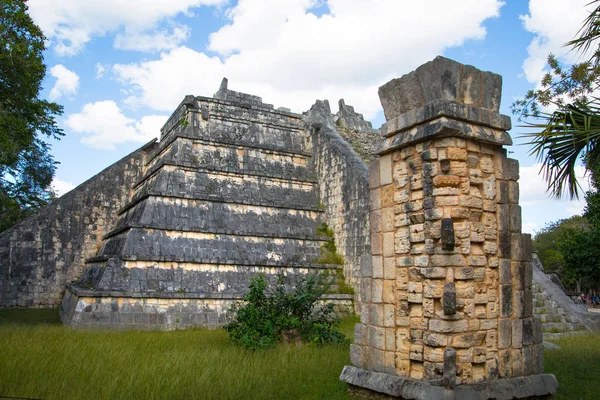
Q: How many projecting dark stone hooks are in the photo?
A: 3